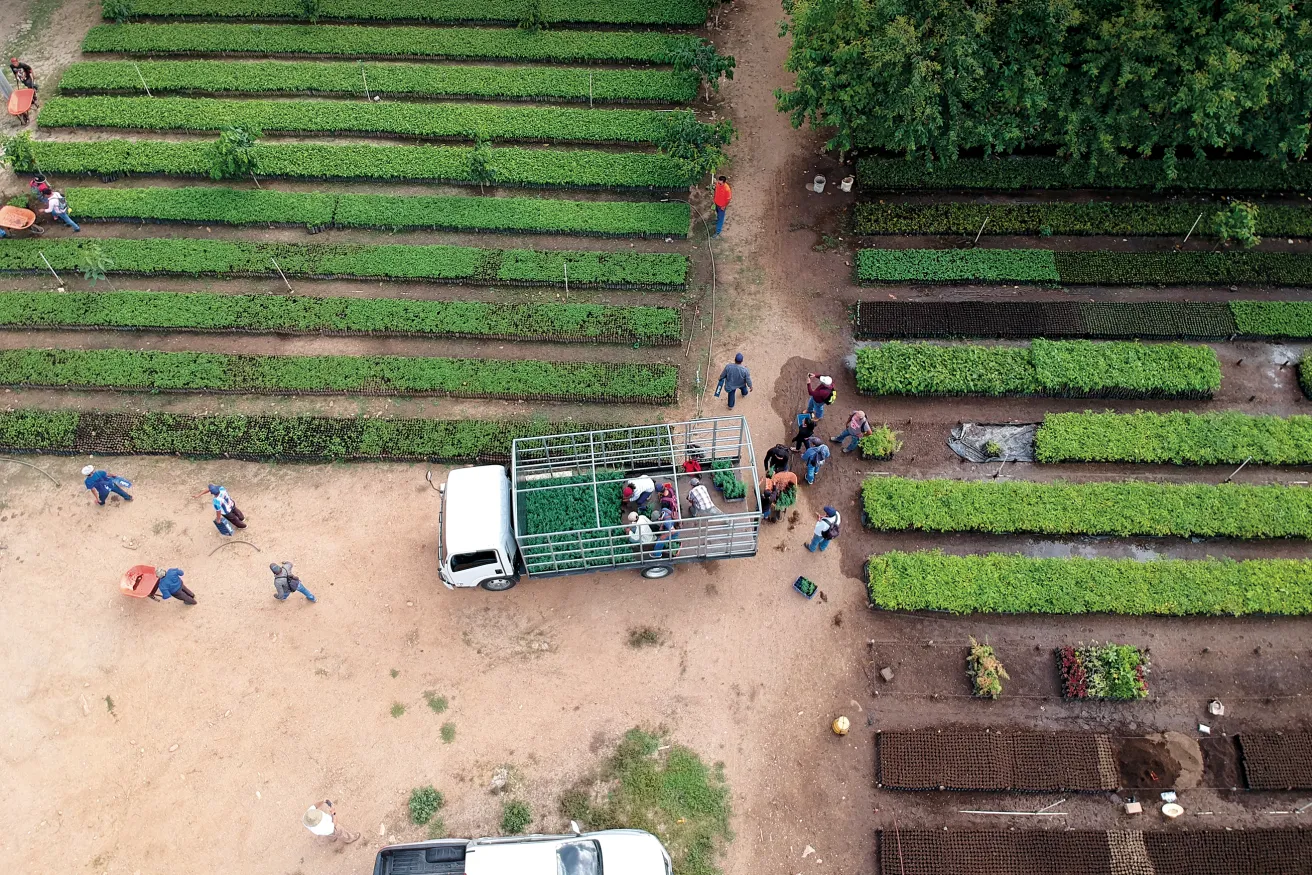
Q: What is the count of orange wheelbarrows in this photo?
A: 4